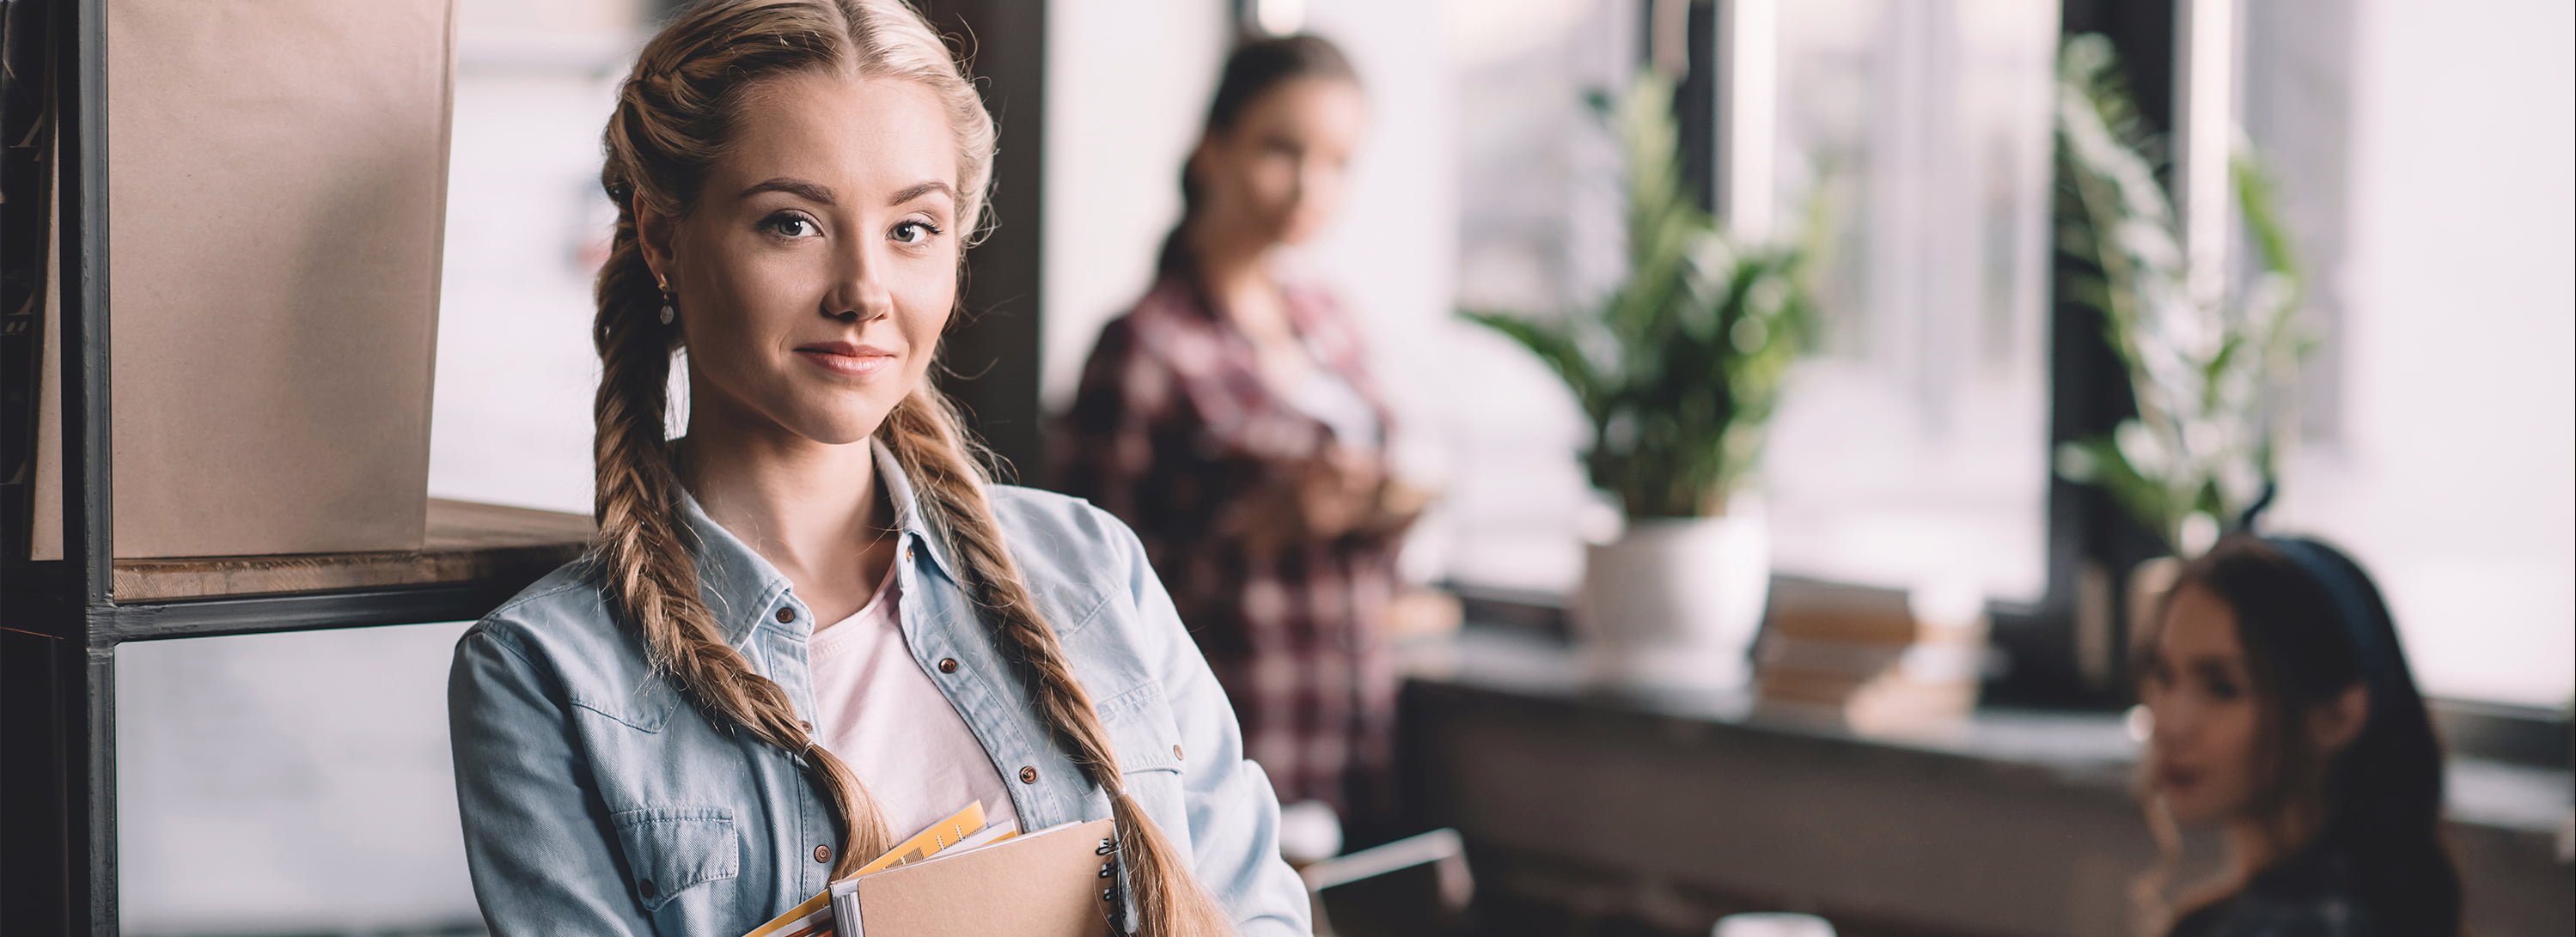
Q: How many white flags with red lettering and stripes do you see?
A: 0